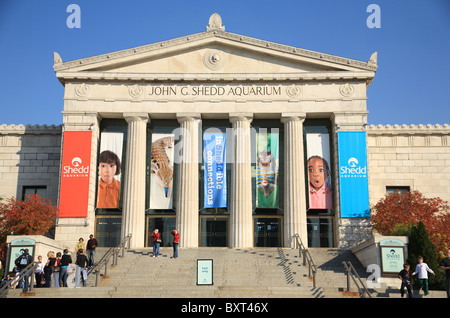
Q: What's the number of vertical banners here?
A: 7